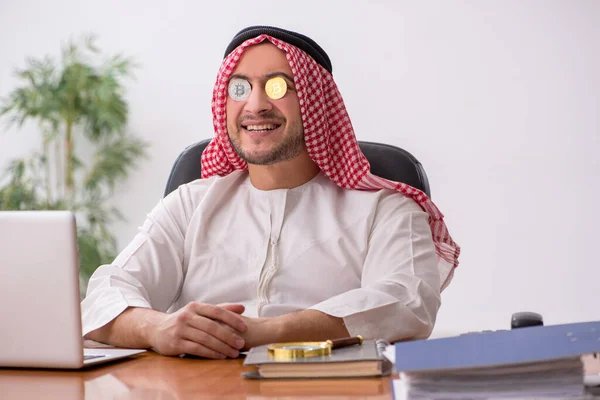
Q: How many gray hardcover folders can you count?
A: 1